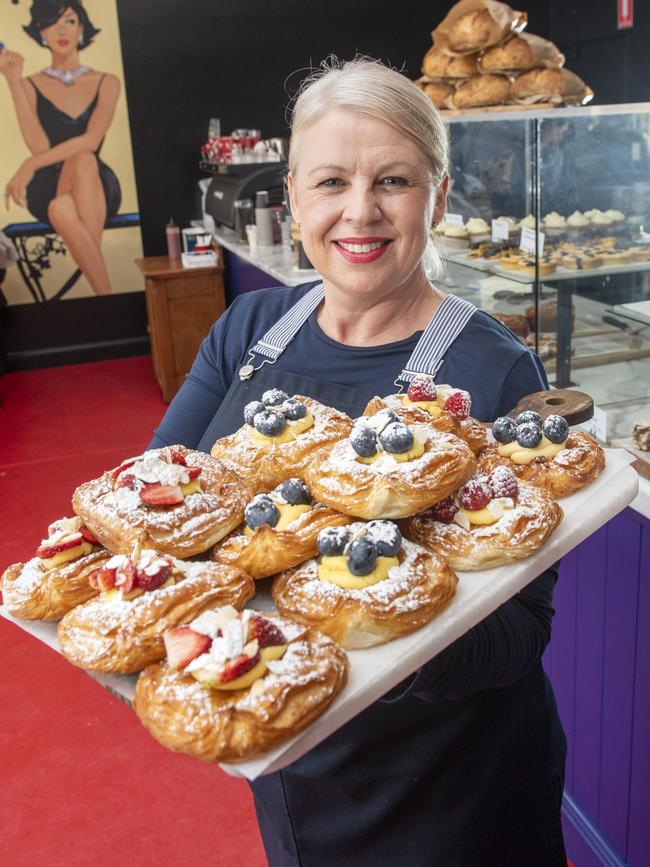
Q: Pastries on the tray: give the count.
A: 11